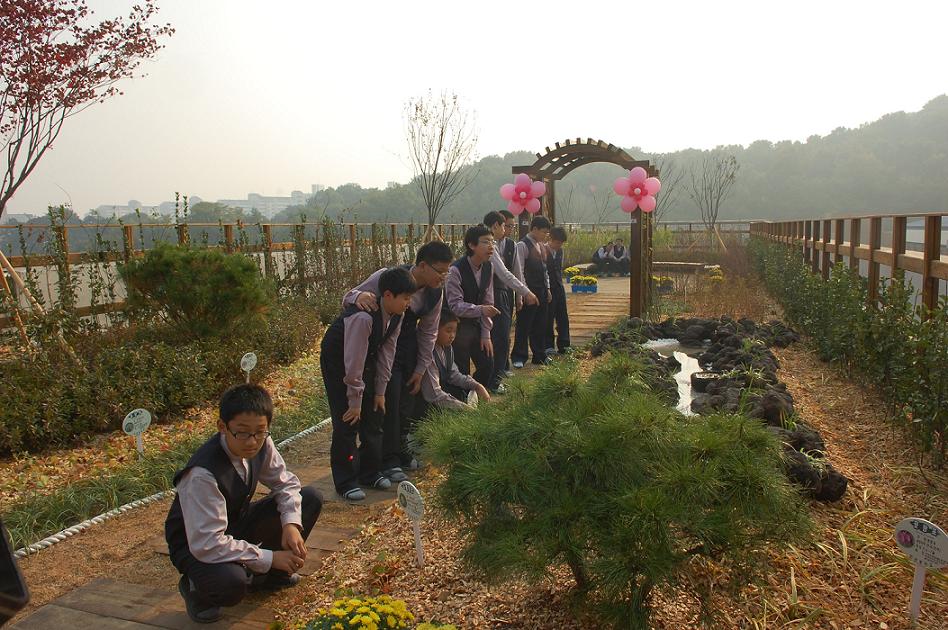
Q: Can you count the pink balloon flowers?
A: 2